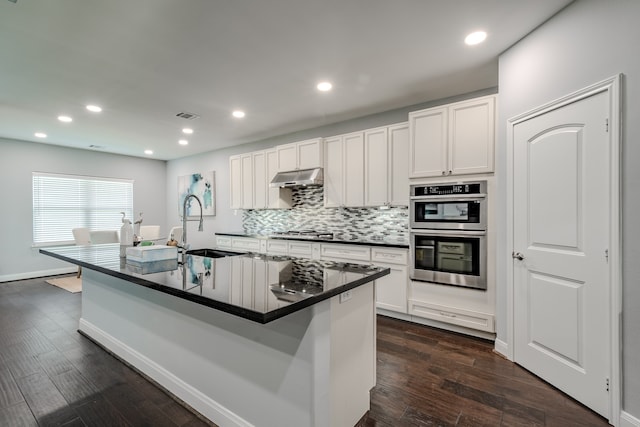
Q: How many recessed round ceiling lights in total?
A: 9